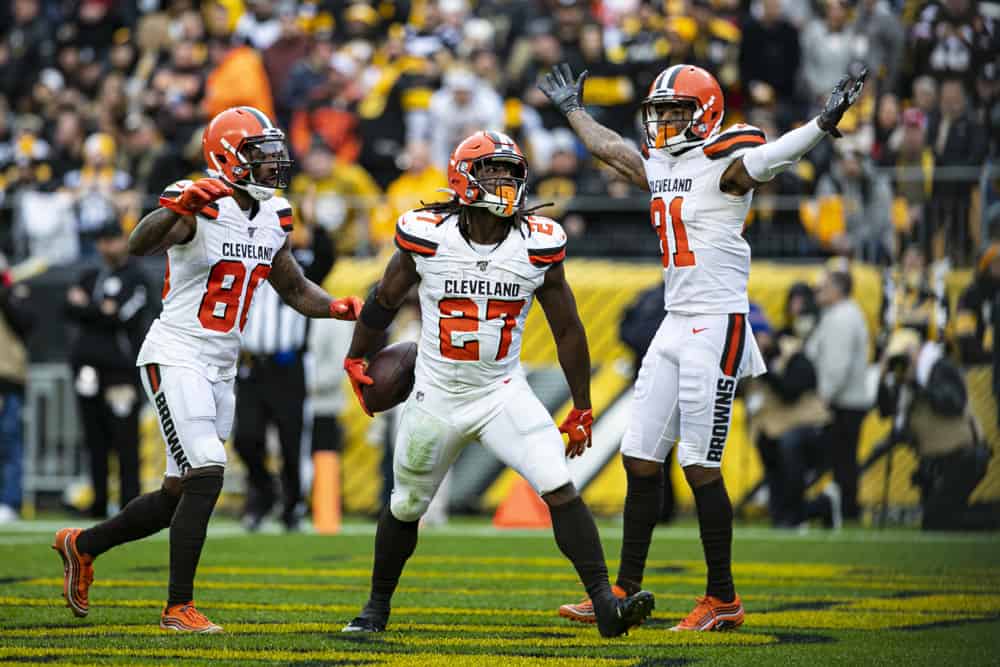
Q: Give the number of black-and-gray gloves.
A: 2